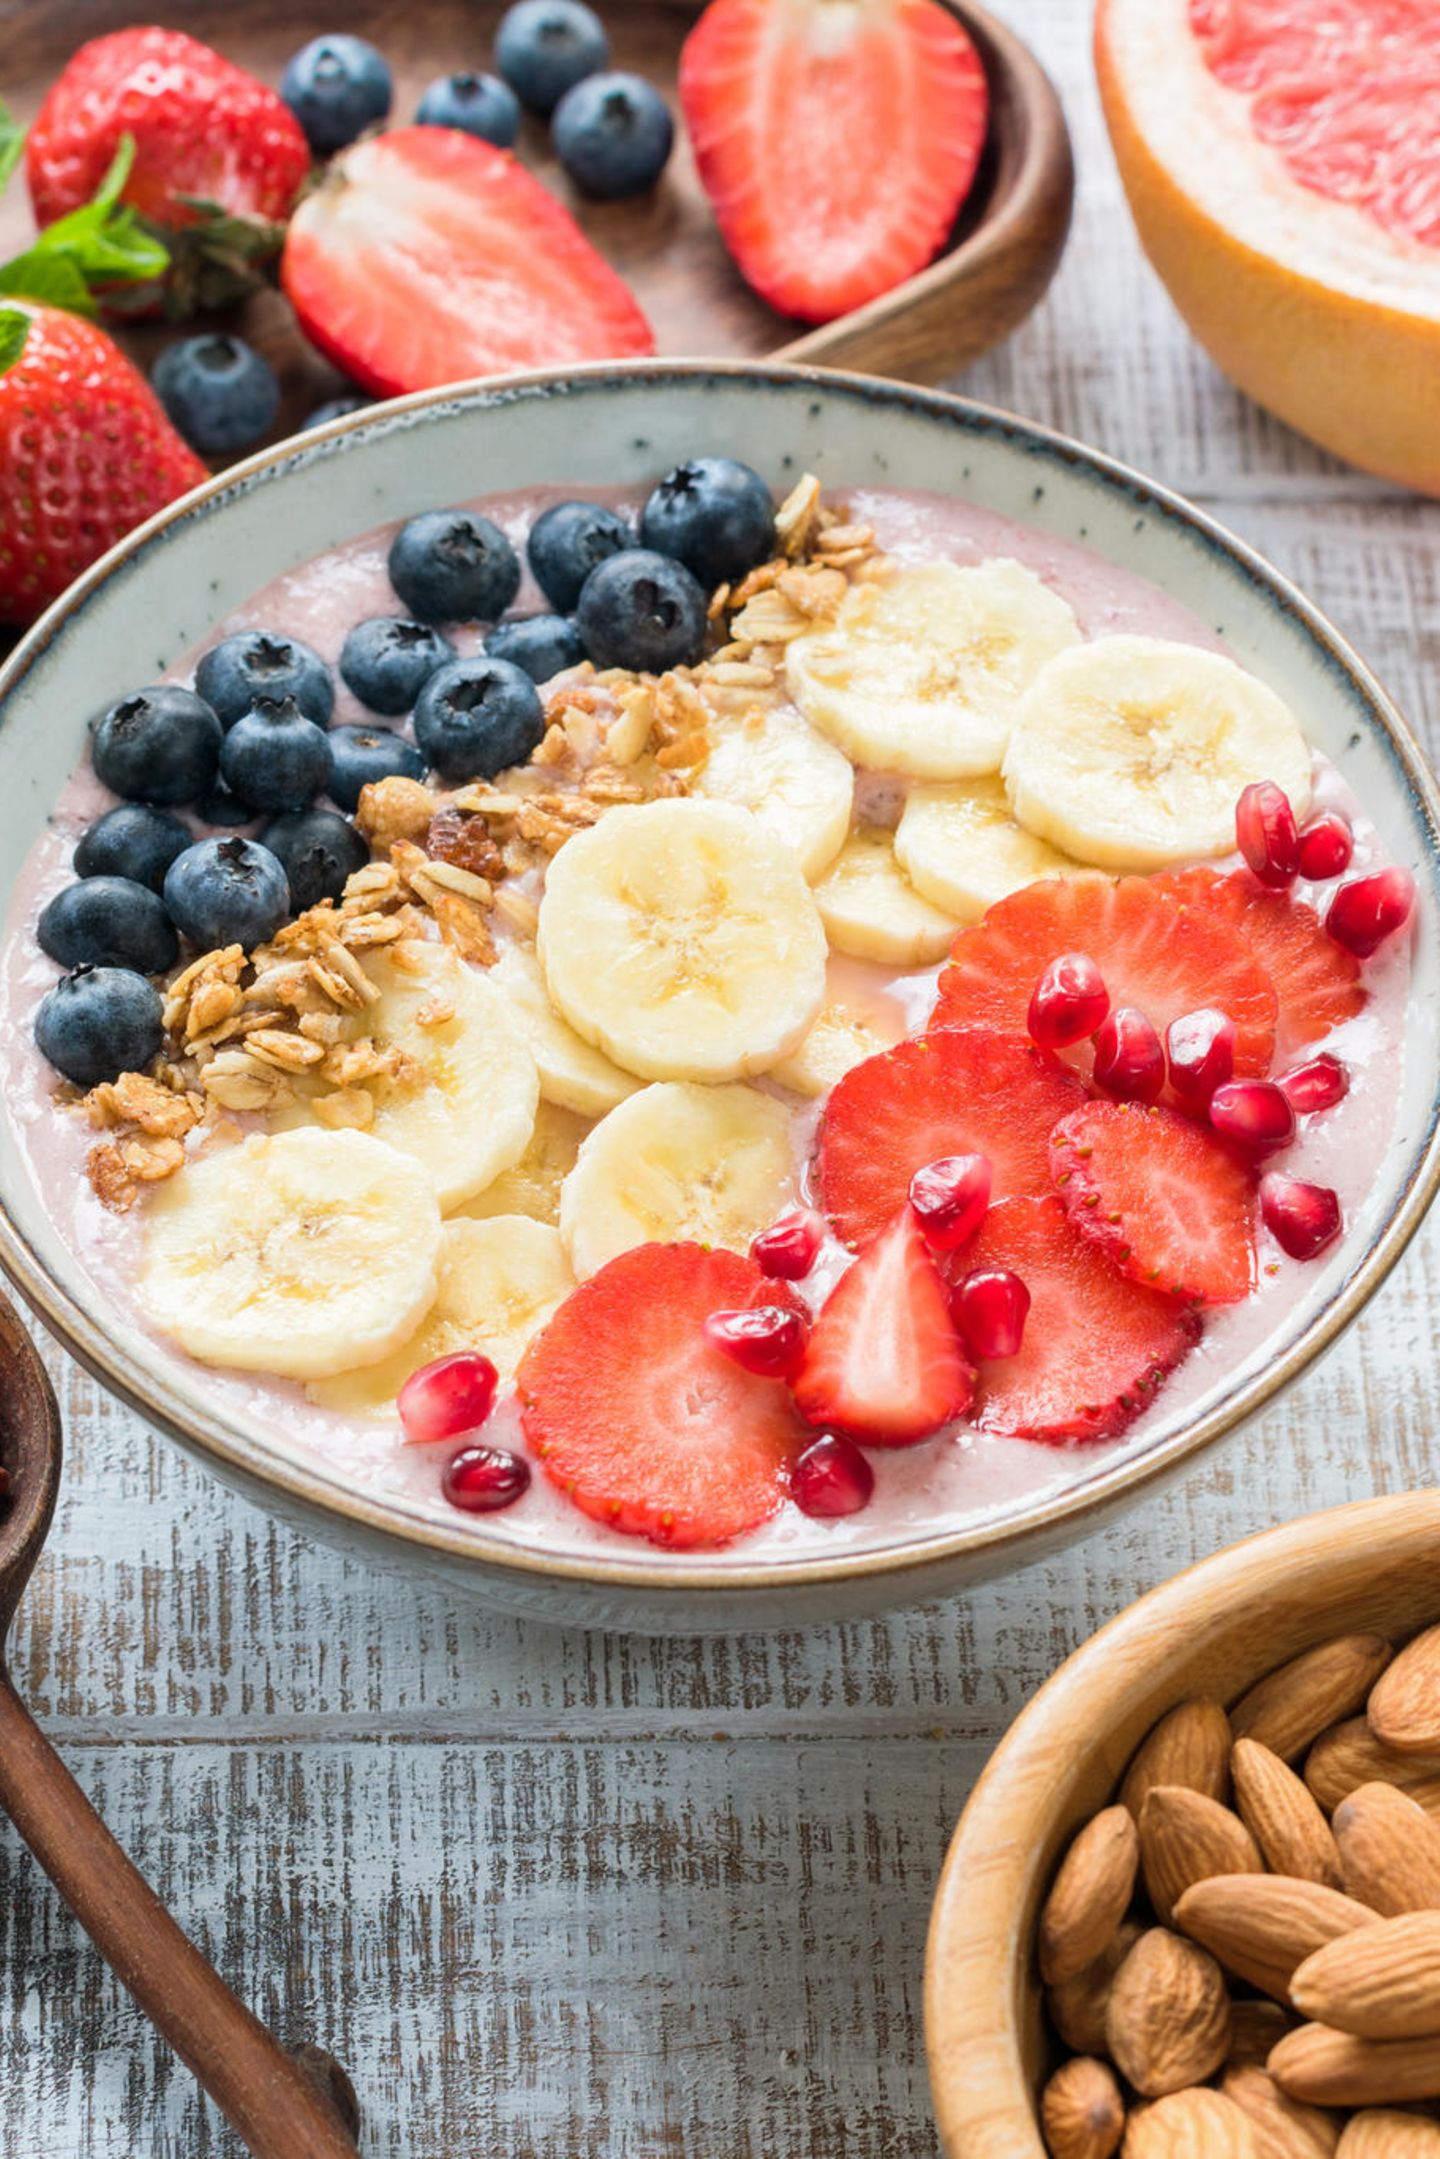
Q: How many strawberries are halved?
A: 2